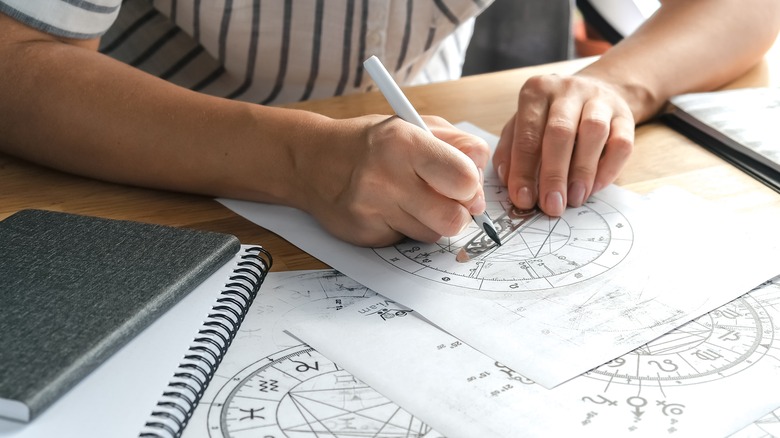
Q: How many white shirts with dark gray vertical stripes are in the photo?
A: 1